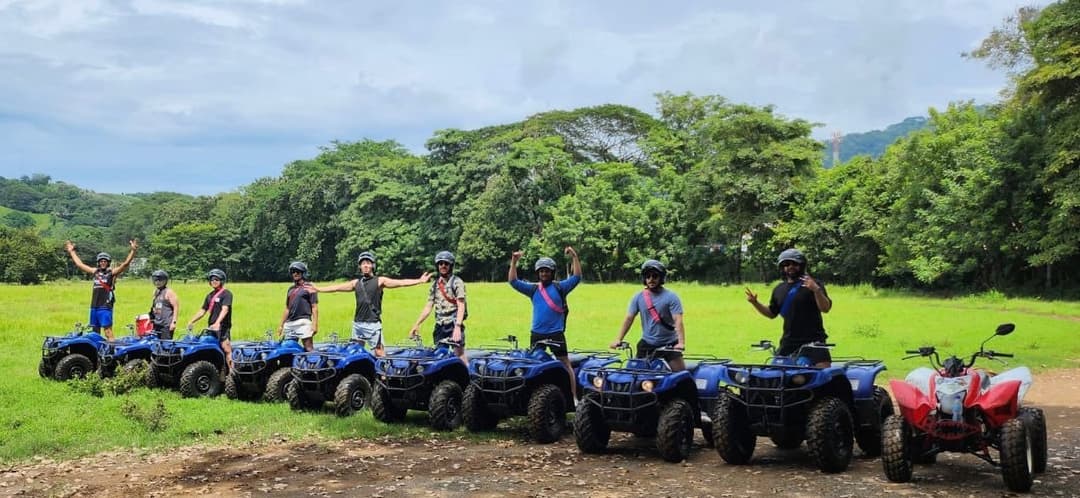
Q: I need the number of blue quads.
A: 9